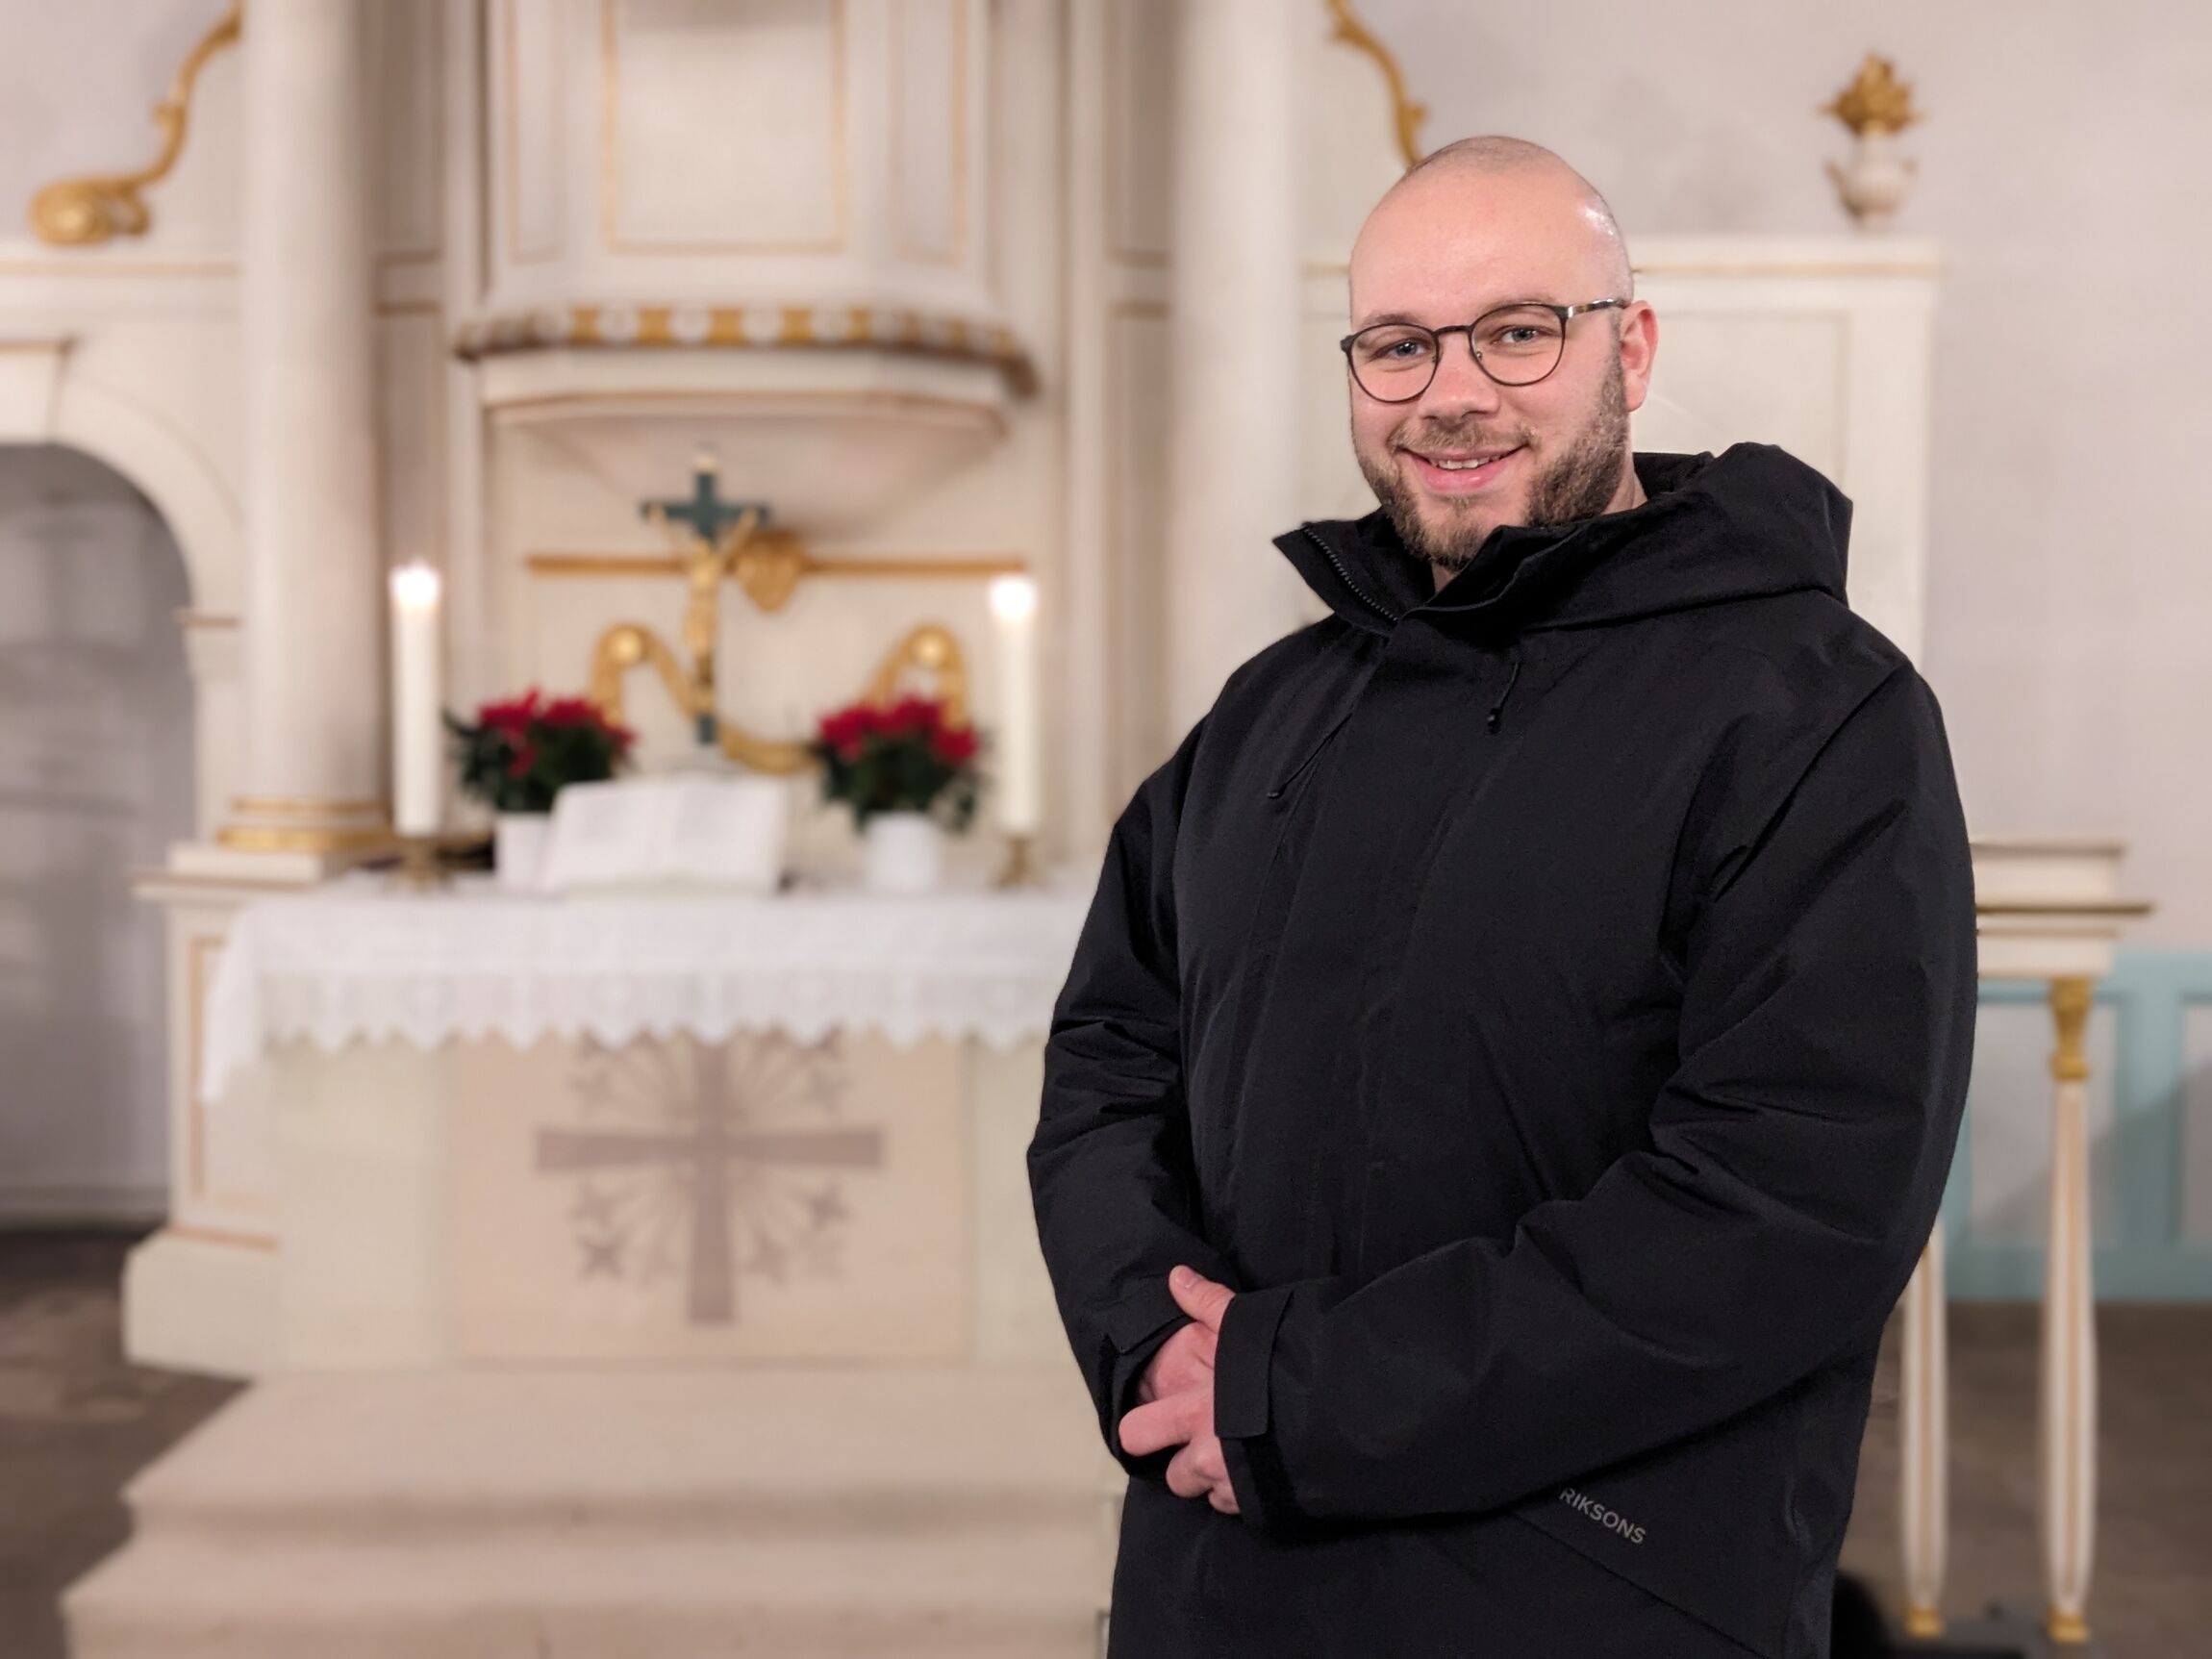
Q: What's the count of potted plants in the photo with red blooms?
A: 2